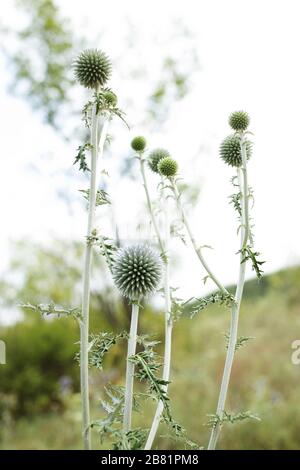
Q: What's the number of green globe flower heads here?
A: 8